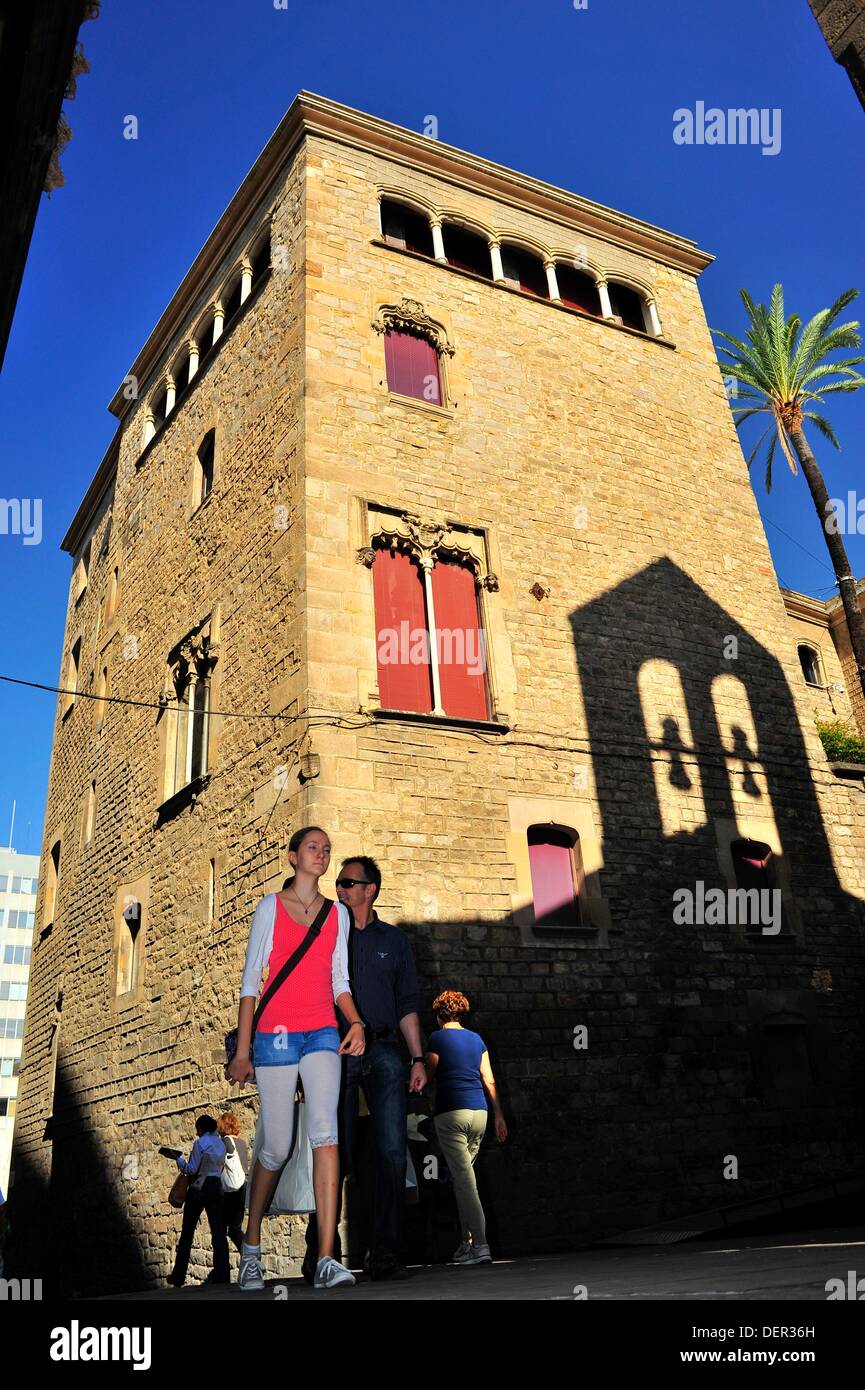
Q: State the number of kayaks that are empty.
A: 0